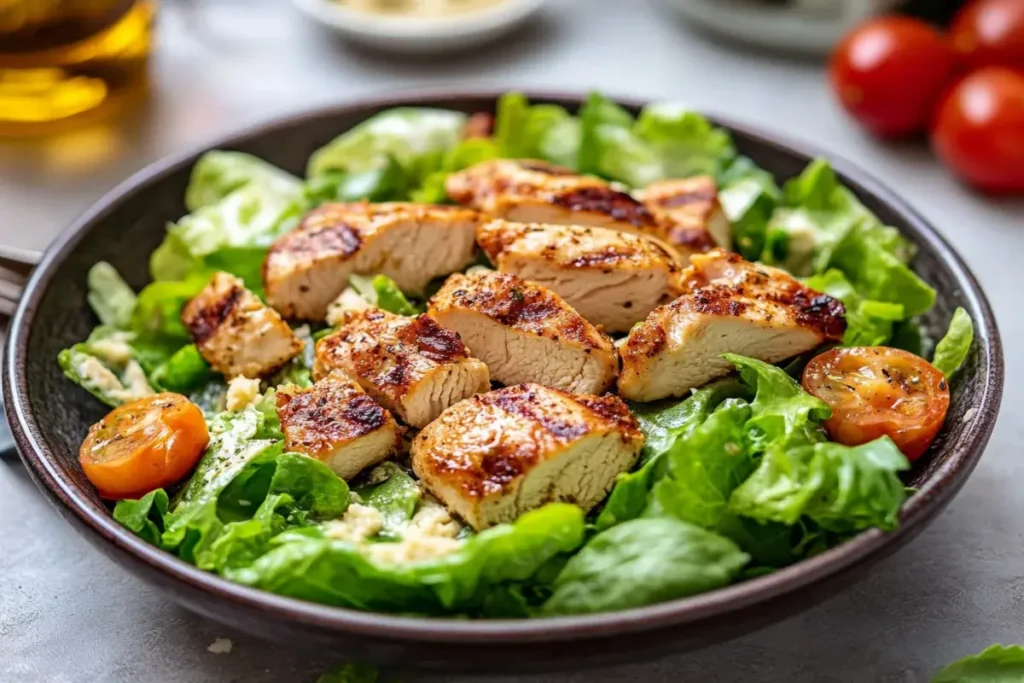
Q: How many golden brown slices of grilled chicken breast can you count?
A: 10